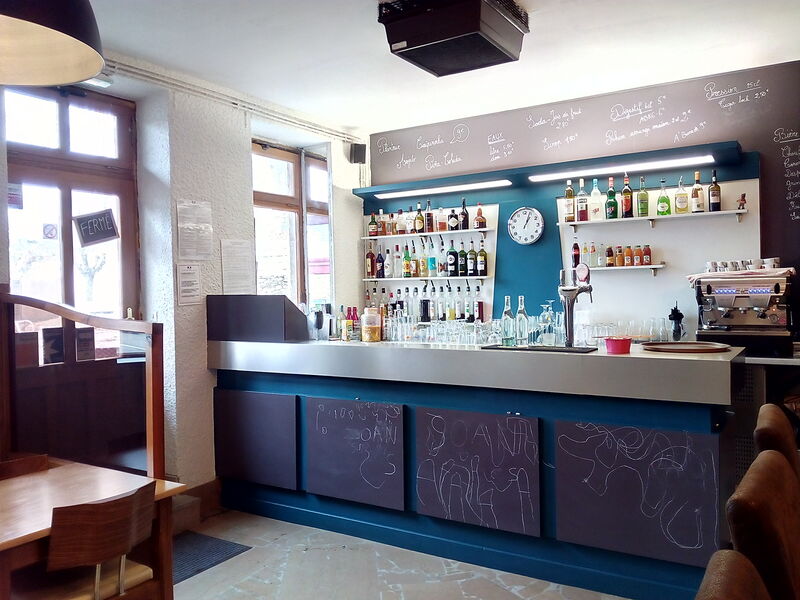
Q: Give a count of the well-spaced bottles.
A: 10